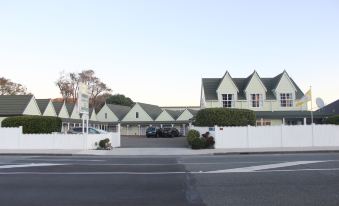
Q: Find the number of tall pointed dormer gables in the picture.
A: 3